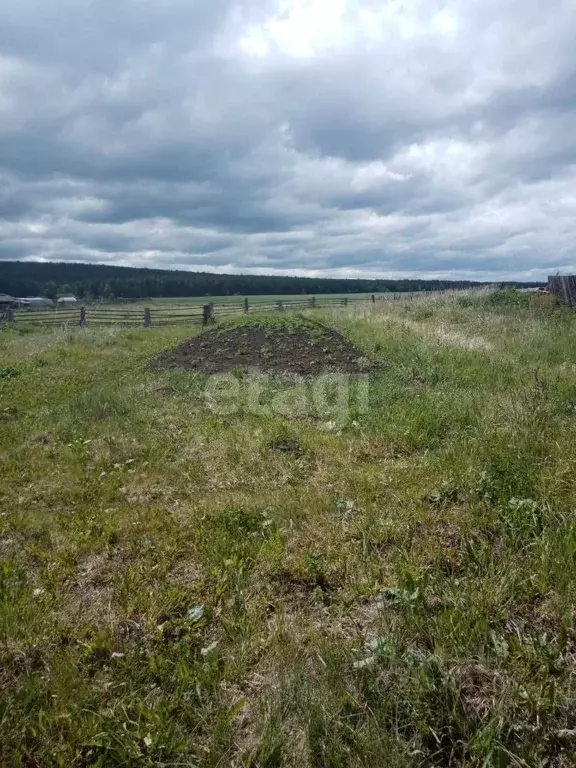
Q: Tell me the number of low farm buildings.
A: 3